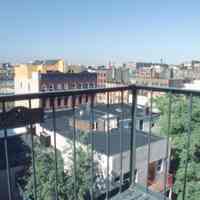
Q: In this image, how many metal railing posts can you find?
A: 11